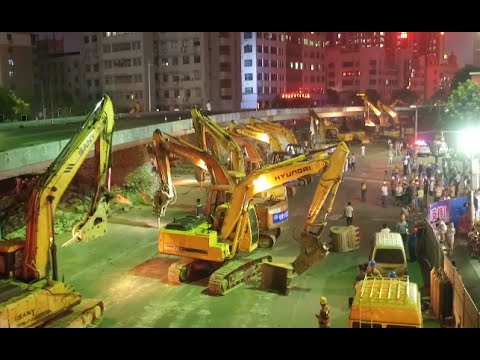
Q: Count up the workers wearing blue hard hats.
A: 2